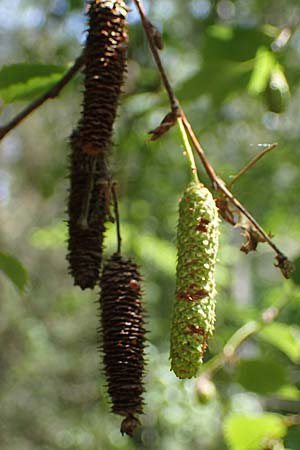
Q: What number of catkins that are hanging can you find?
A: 4